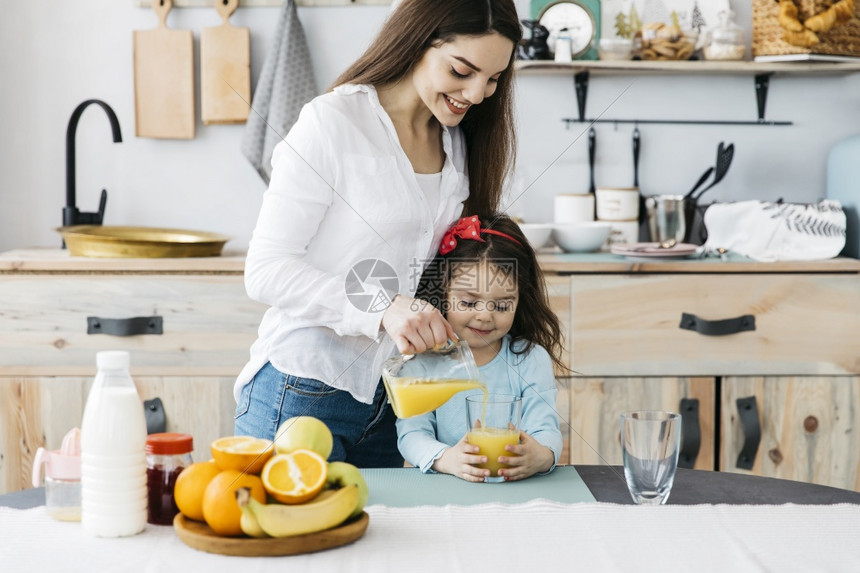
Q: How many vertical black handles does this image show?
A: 3